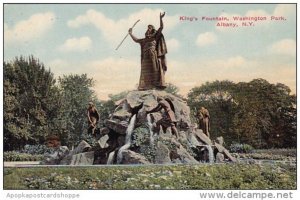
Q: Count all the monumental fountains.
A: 1